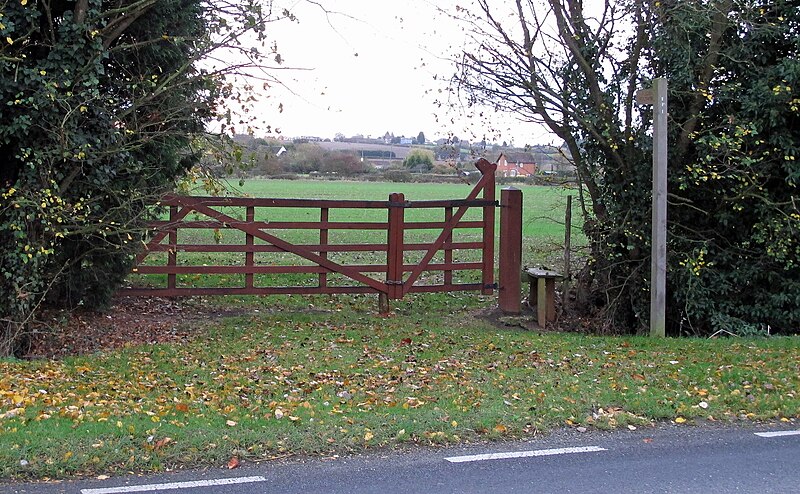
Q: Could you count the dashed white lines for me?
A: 3